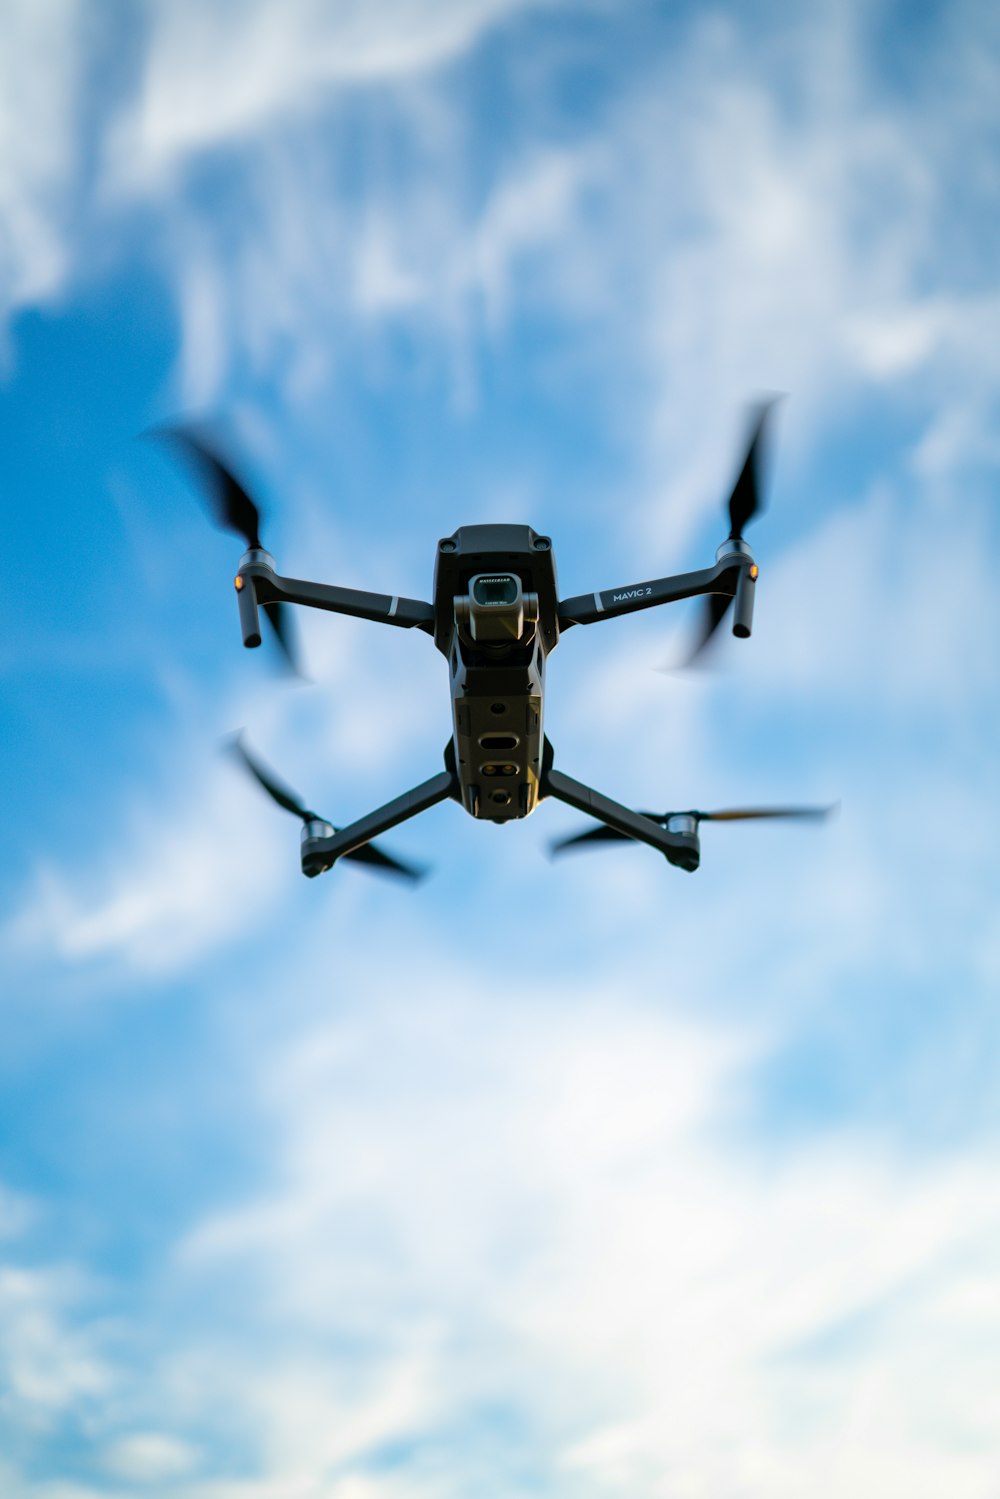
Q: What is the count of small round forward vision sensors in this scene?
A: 2